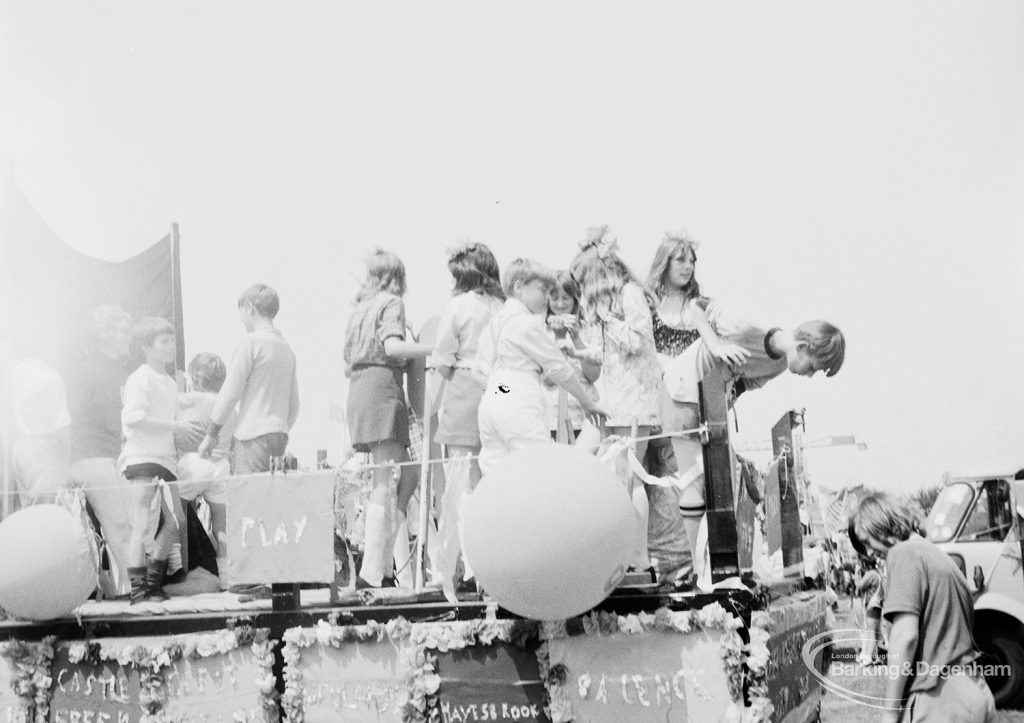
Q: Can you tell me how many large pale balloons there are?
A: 2